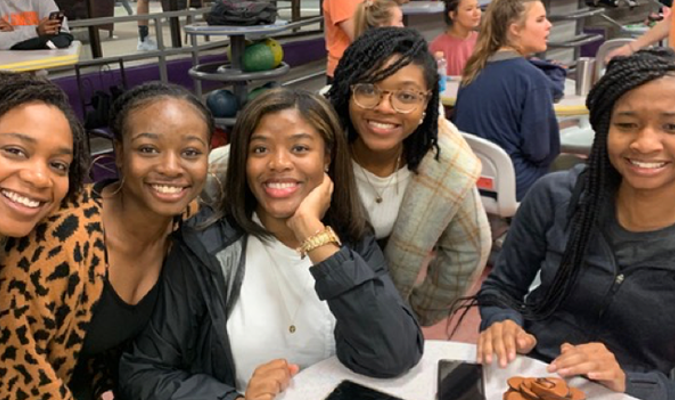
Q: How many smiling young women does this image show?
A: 5